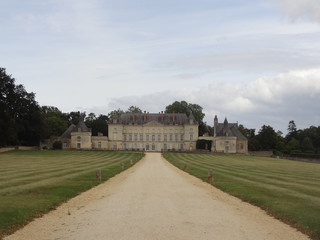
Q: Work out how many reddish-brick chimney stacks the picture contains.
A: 4